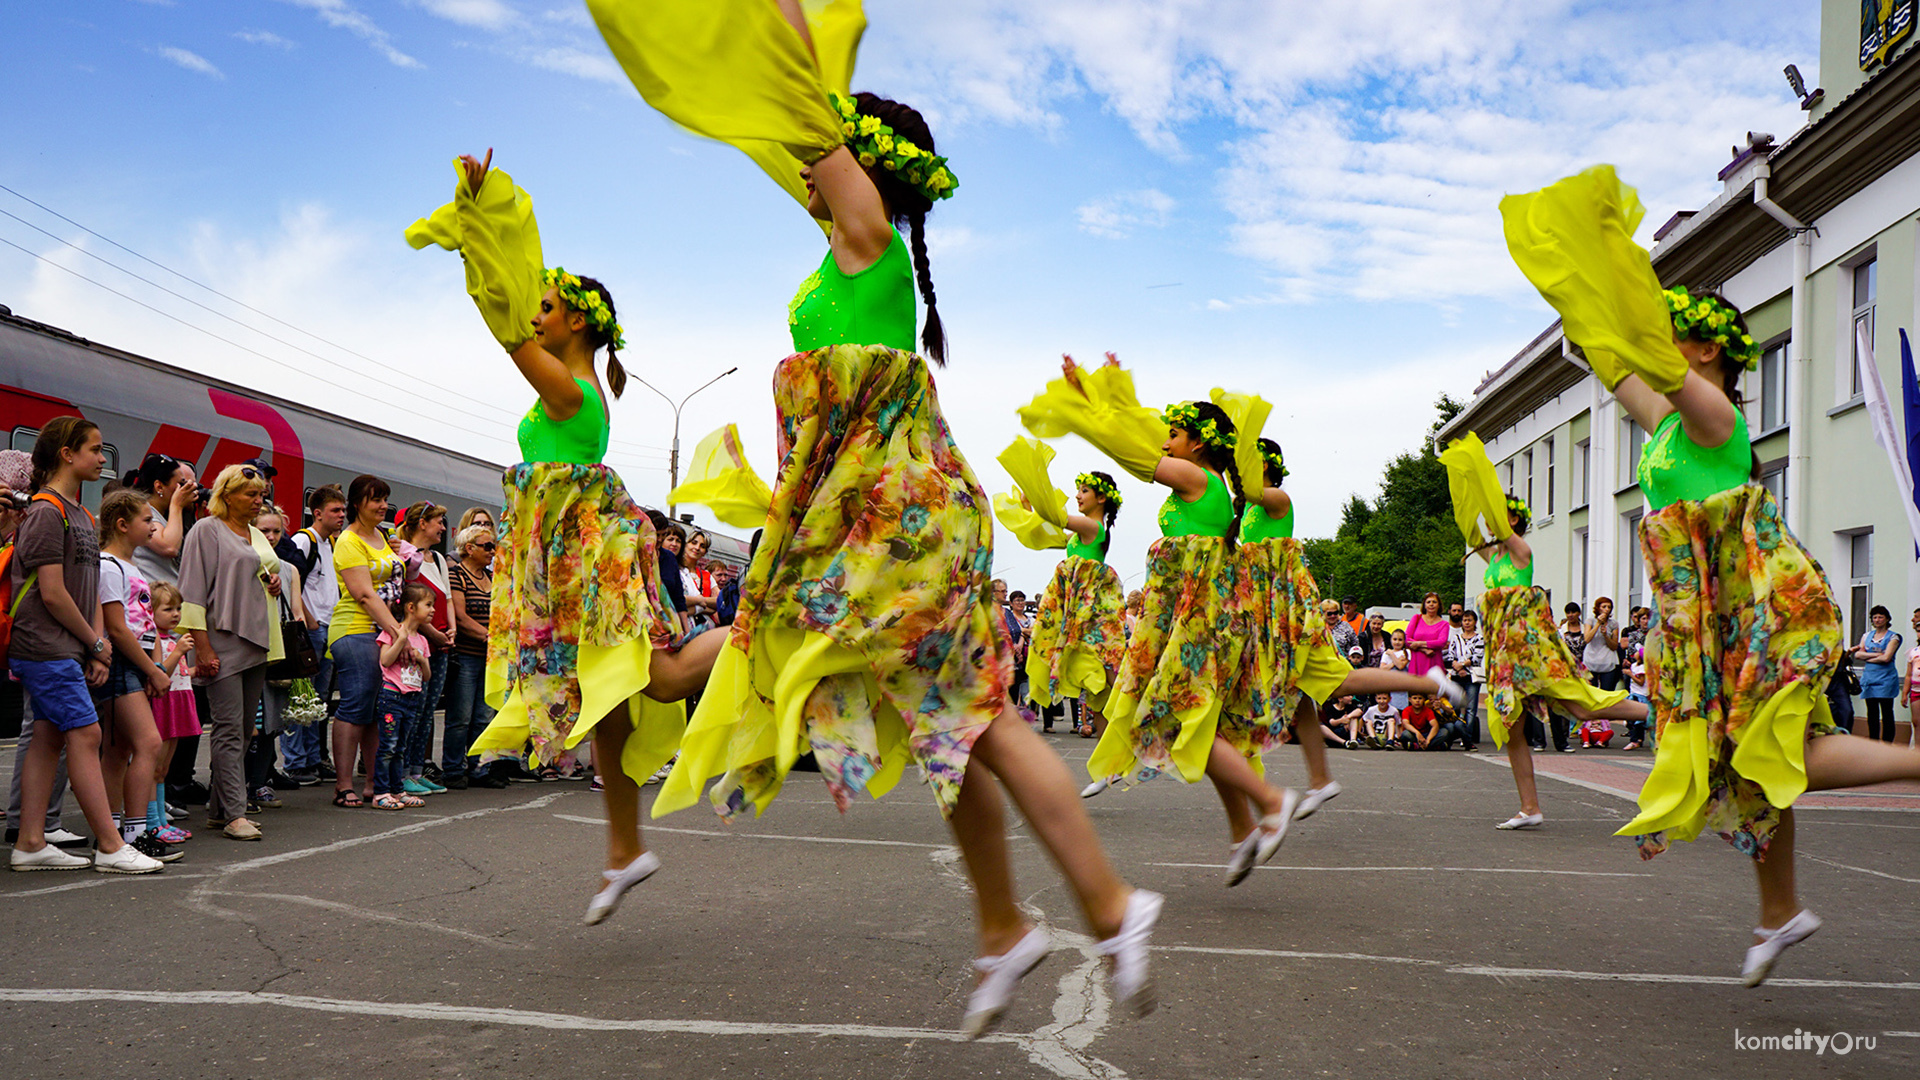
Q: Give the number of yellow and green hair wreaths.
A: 7